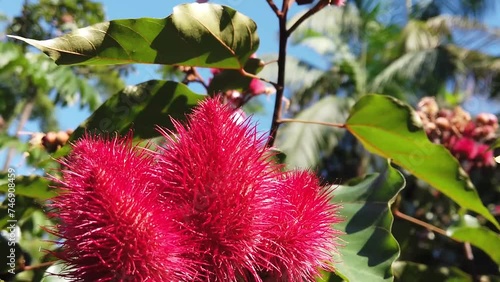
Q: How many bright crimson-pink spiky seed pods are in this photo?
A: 3